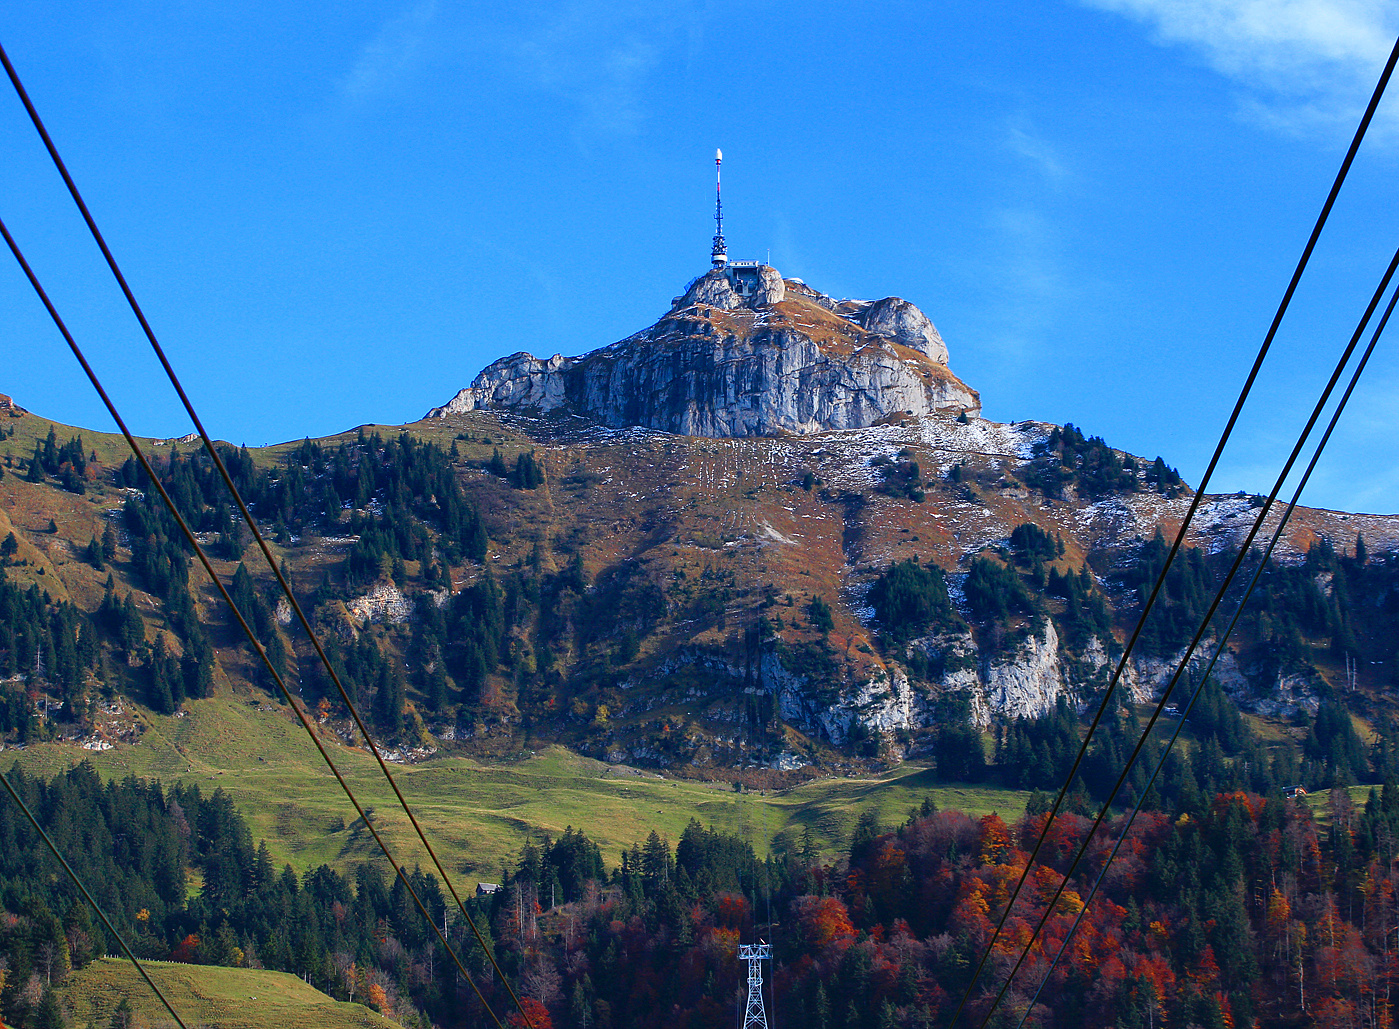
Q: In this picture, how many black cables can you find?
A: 6